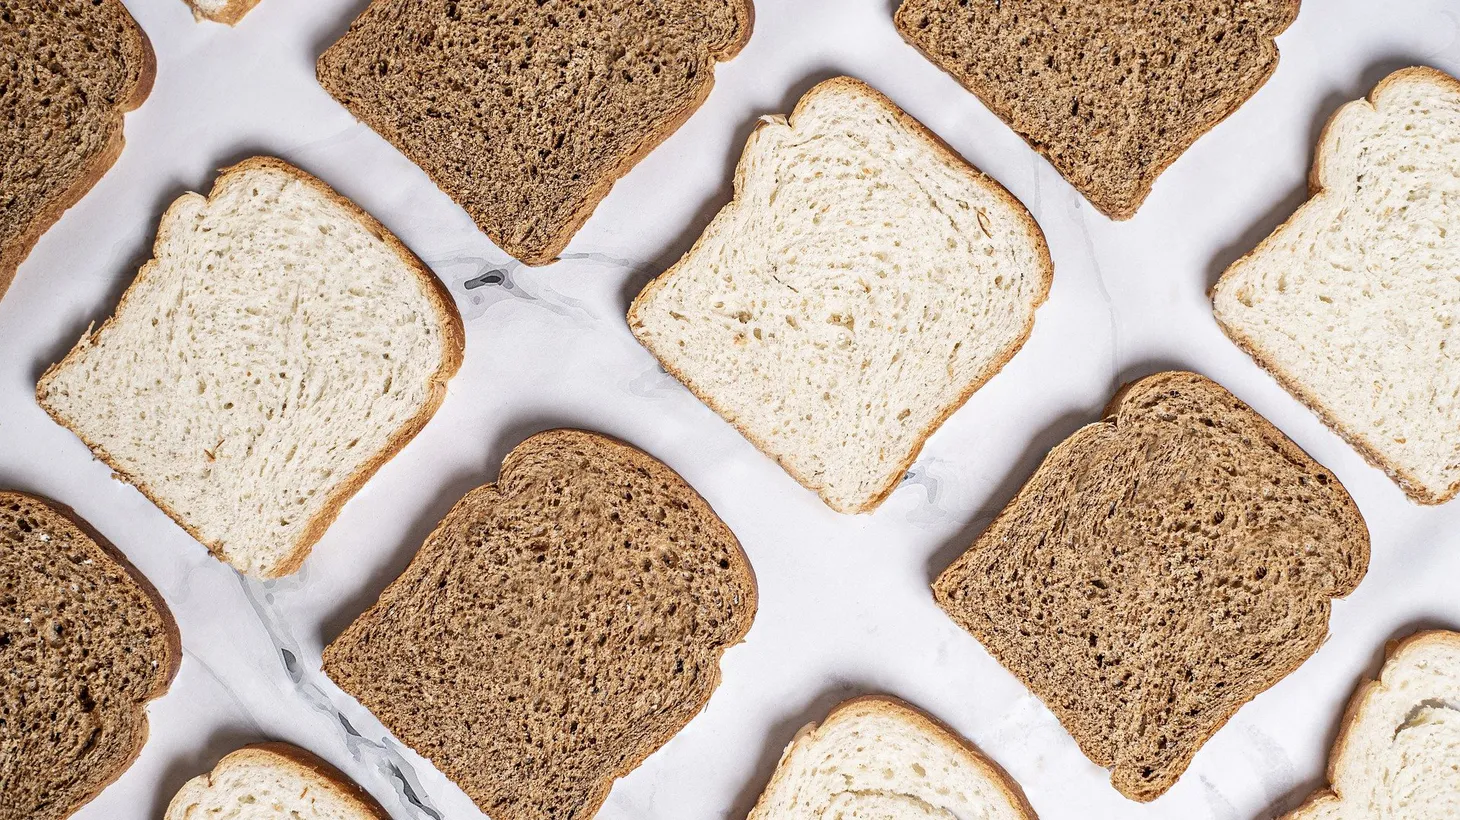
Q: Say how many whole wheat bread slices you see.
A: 6